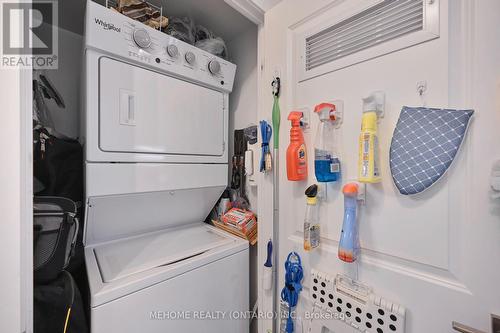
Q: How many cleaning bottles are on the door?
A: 5